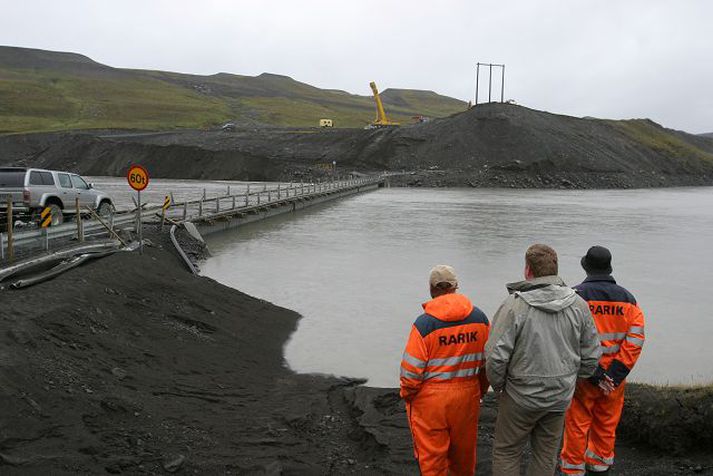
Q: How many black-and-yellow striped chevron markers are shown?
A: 2